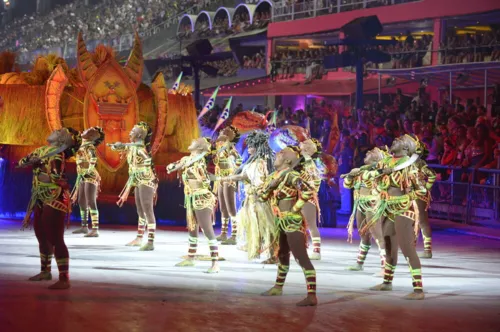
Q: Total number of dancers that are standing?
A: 11